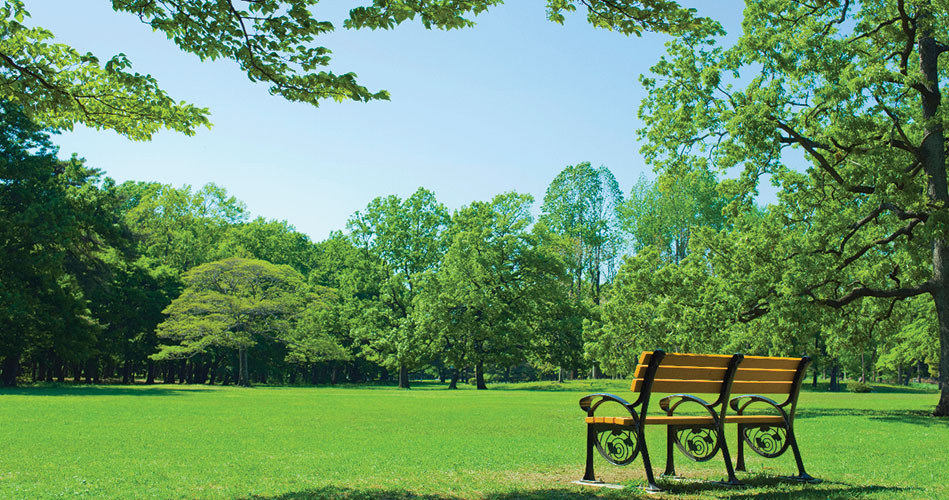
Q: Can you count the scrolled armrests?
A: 3